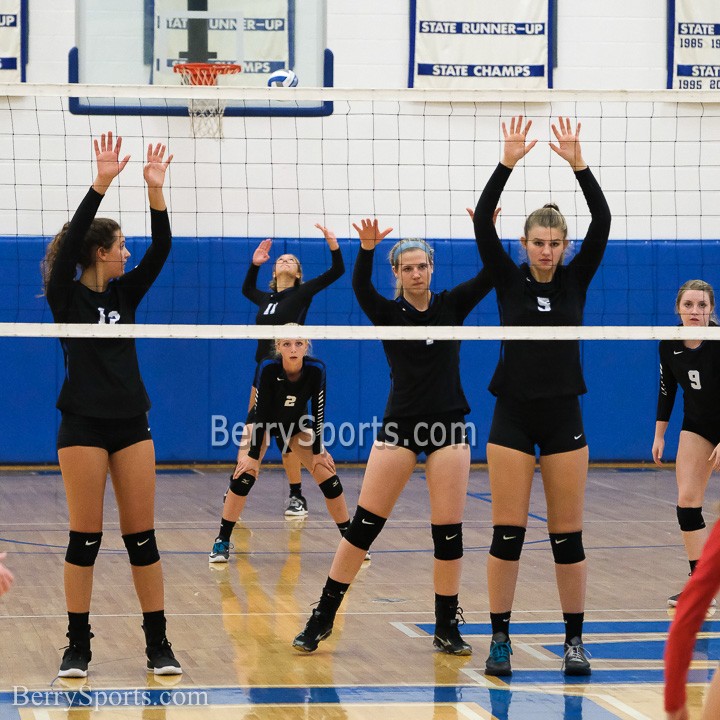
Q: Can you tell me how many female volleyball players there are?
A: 6